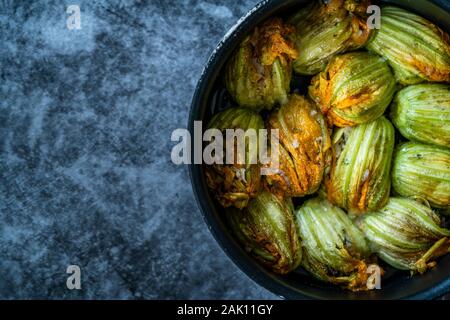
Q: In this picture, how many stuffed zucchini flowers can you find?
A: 12